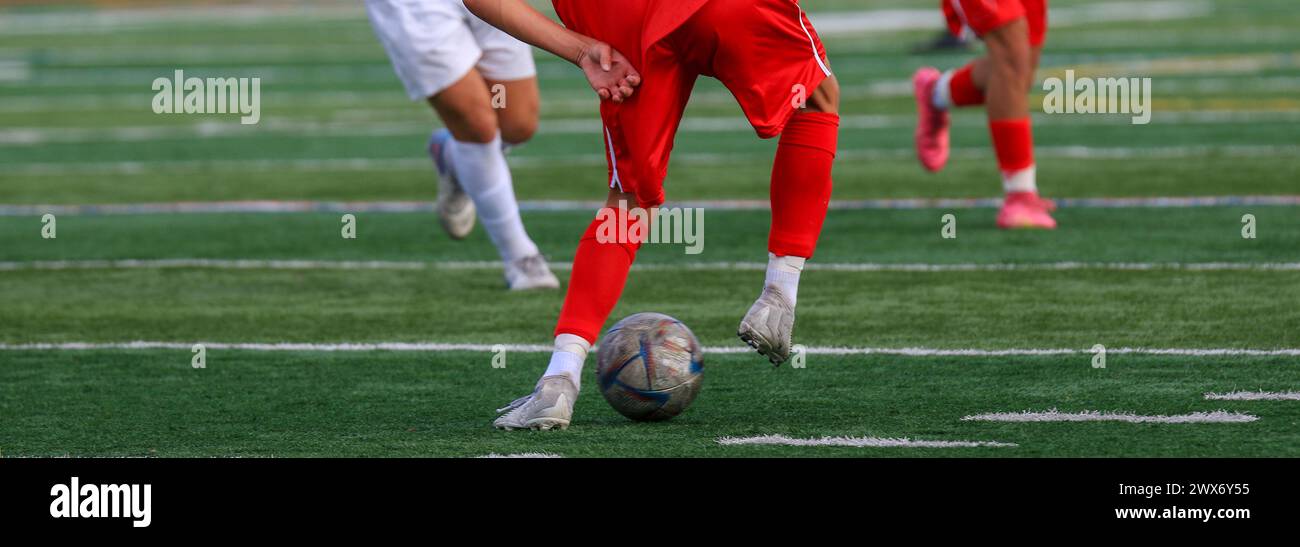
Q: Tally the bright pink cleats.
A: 2